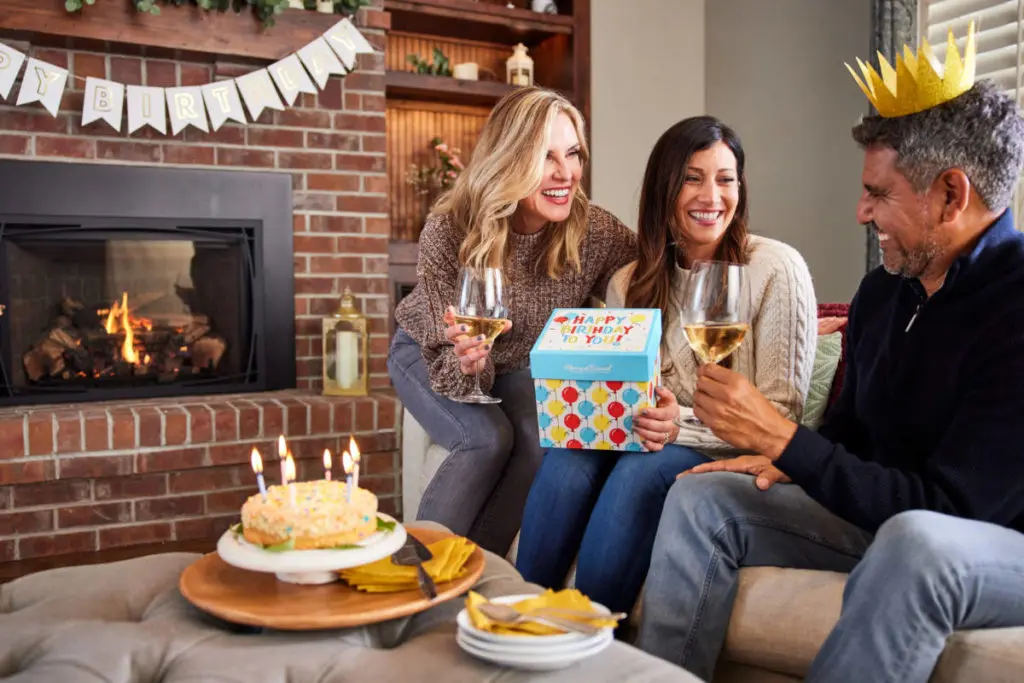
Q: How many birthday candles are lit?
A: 6